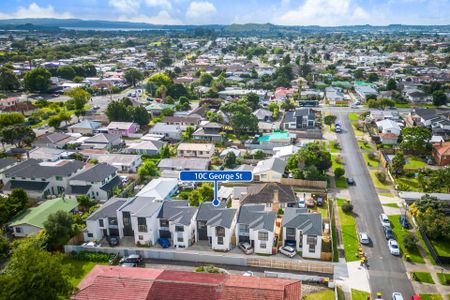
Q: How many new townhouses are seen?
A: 6